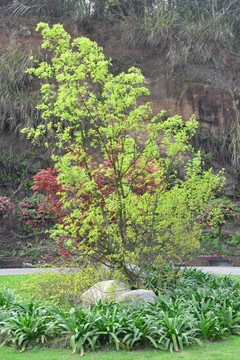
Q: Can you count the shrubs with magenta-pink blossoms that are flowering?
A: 3